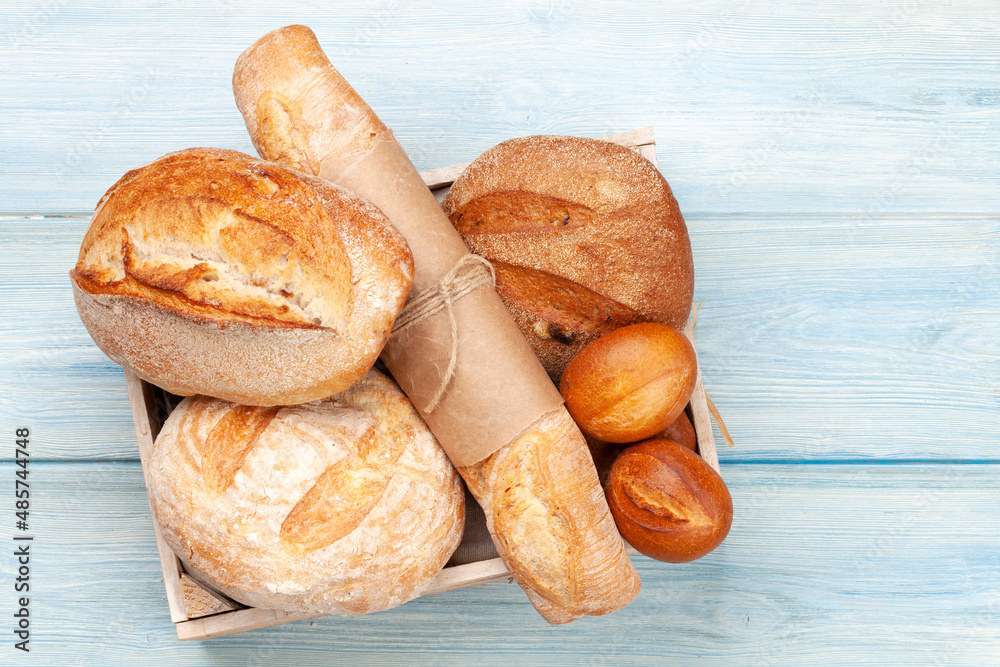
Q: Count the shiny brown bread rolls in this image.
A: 3